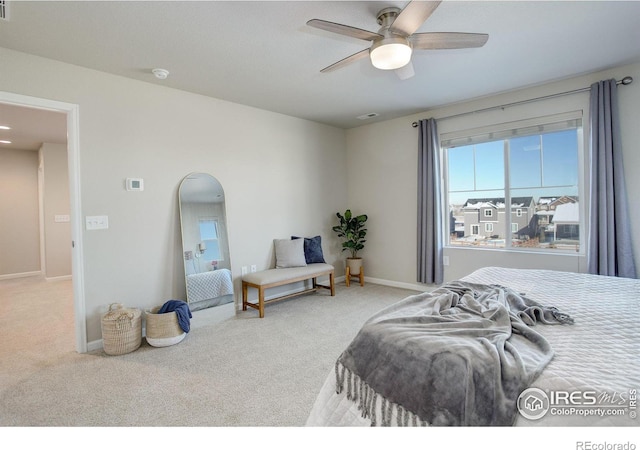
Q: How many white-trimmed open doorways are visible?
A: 1